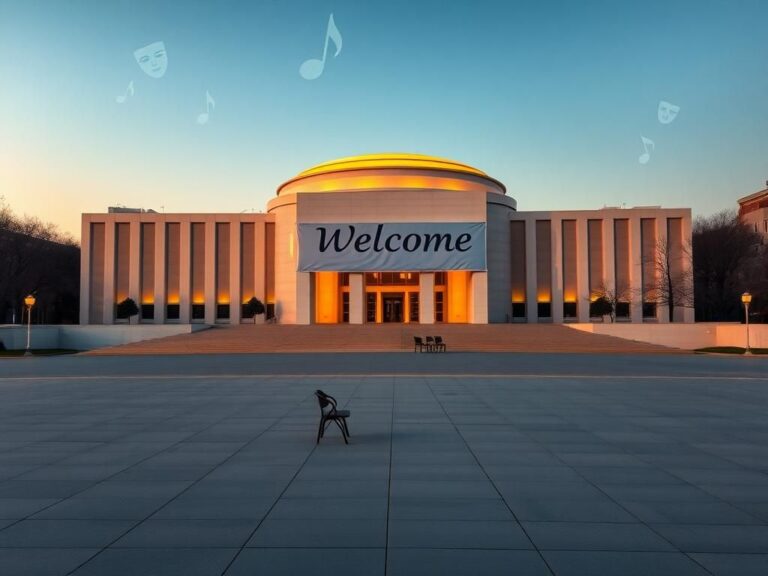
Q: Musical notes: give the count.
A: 4